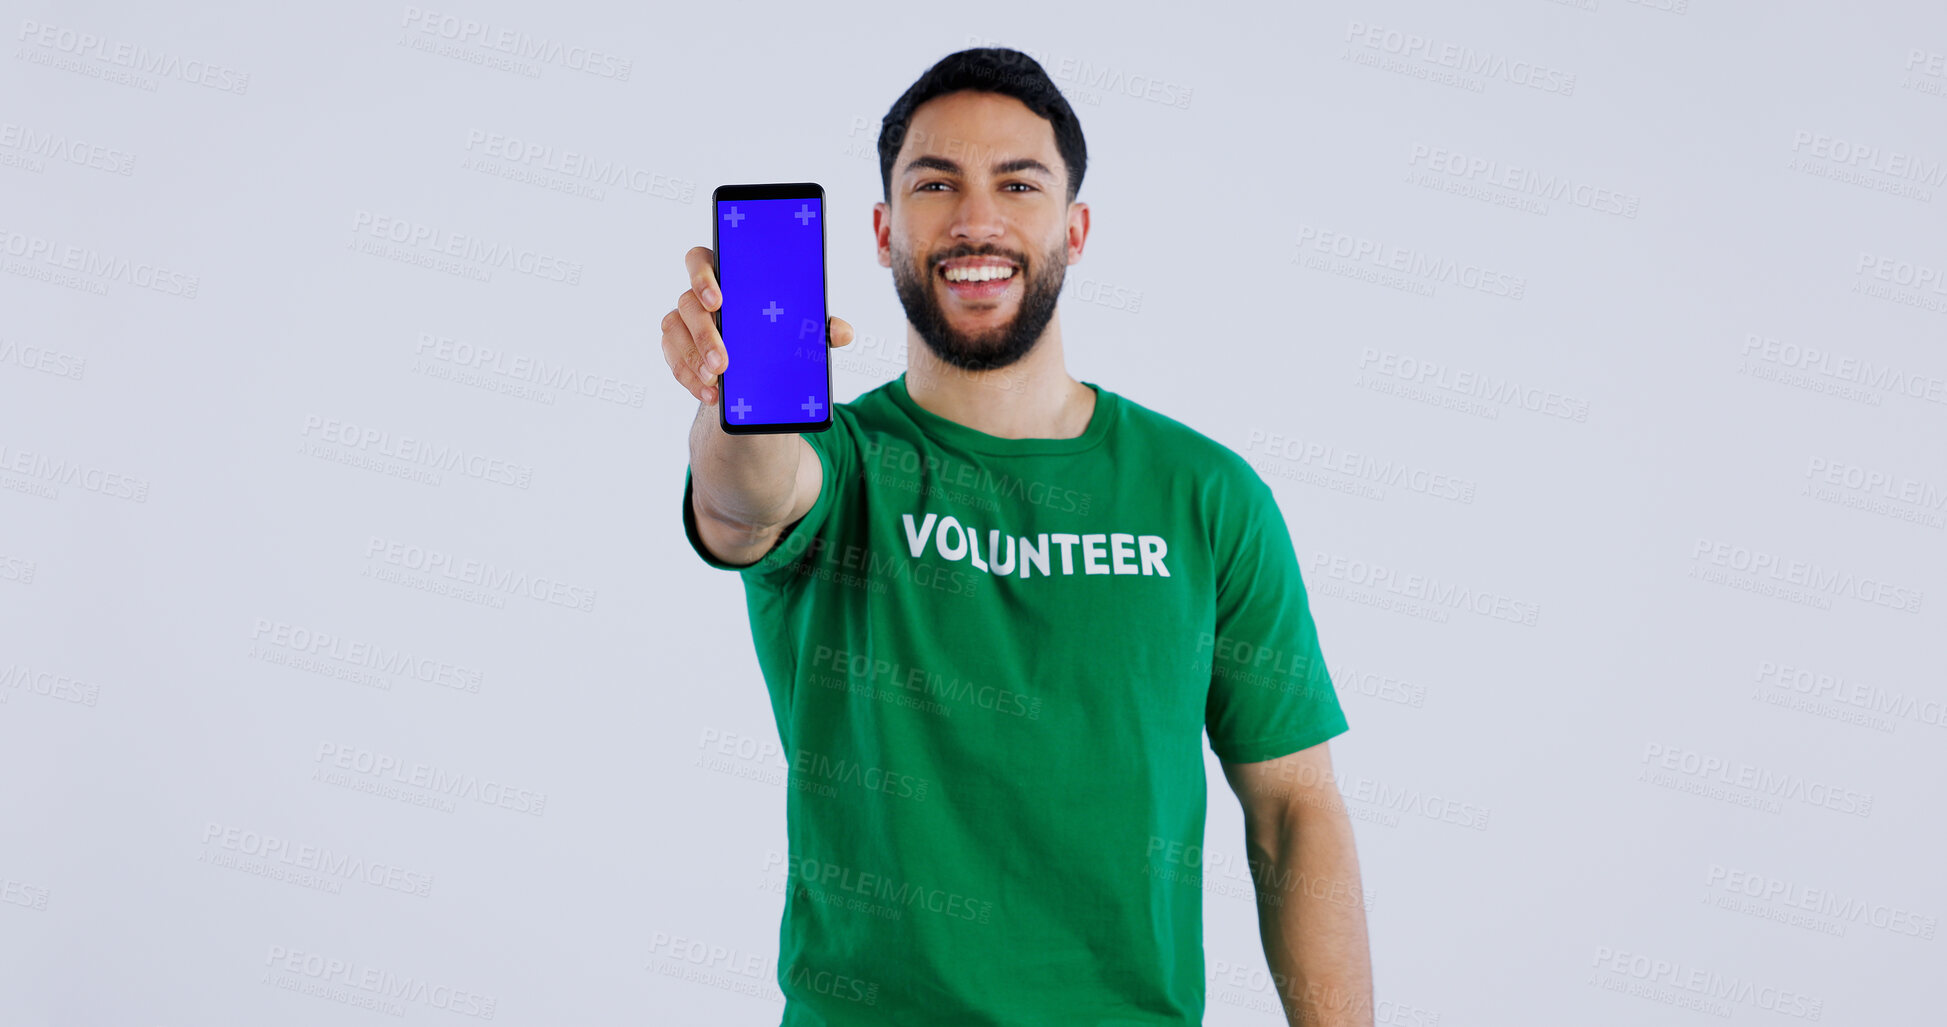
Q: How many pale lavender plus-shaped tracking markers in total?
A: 5